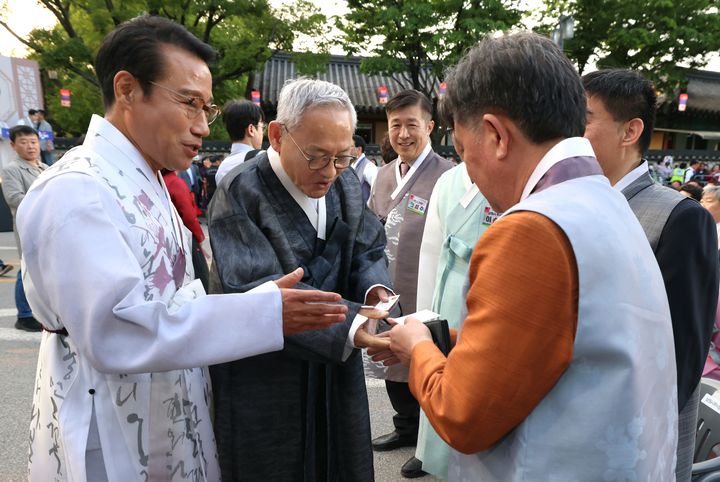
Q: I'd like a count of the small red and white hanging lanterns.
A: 5